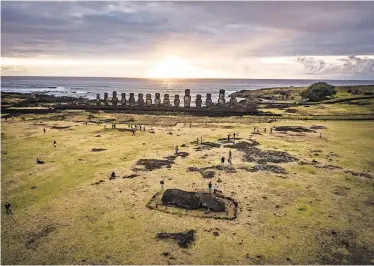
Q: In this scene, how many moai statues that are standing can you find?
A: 15